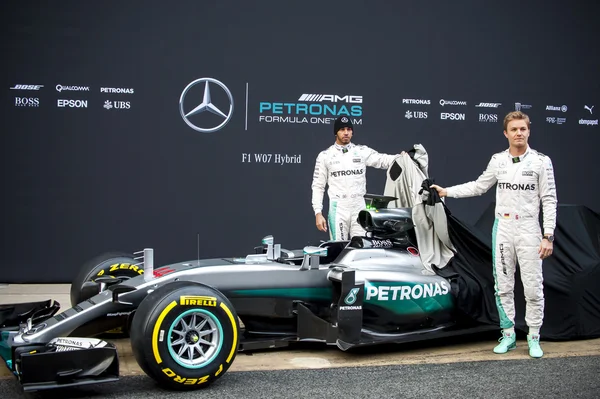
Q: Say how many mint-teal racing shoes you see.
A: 2